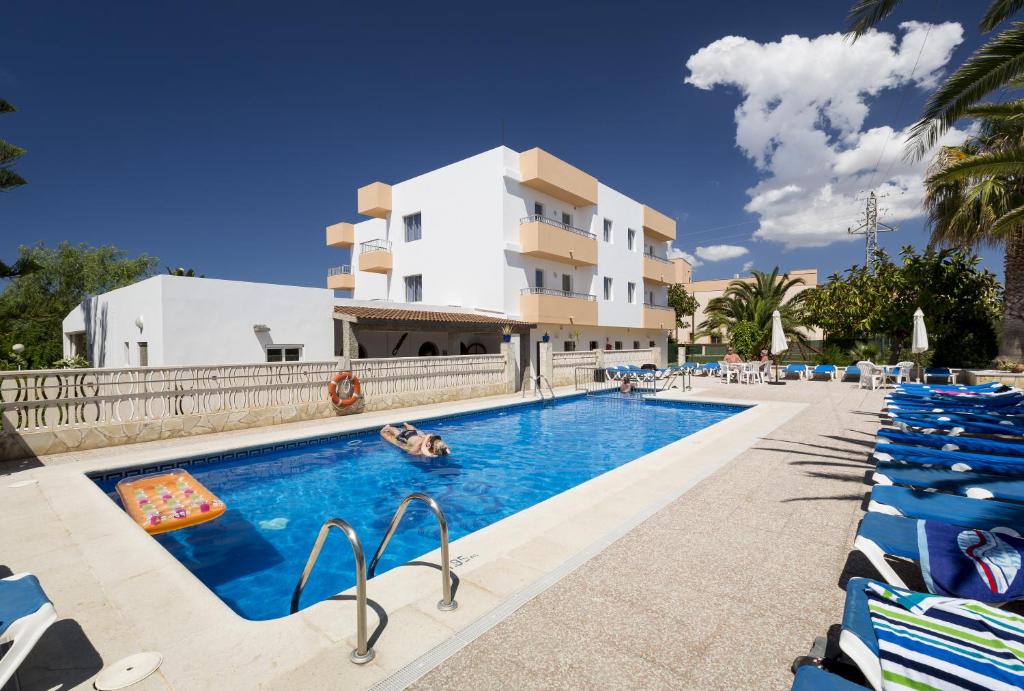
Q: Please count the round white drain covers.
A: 2